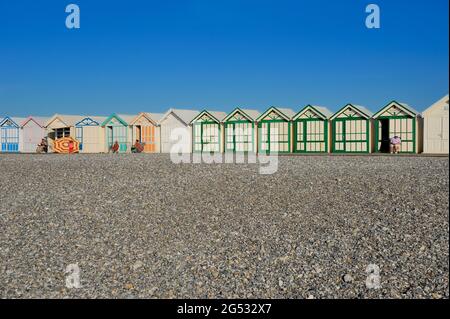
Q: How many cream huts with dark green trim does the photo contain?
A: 6